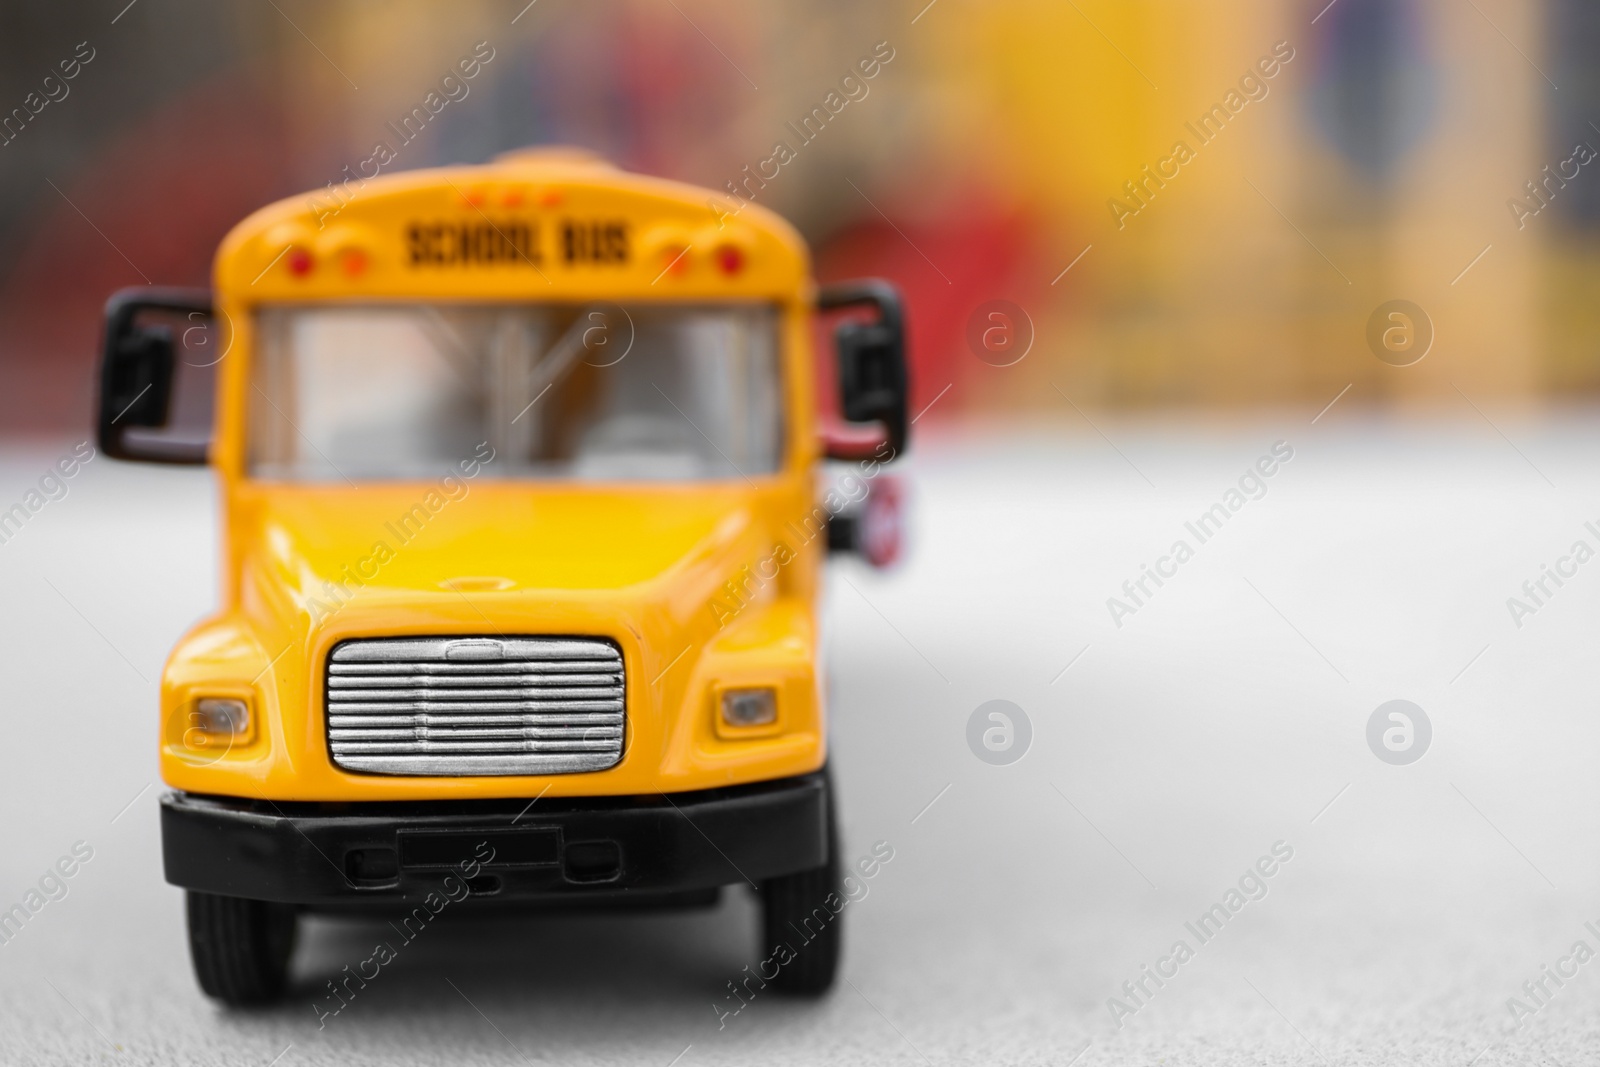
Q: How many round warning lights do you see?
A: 4